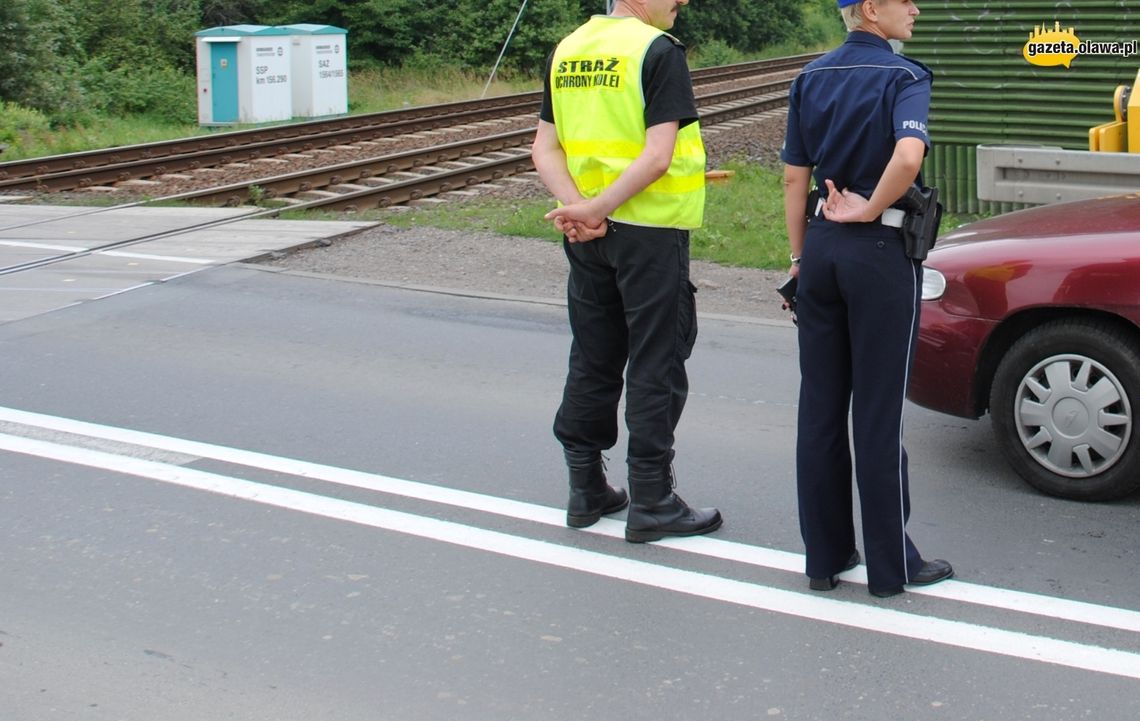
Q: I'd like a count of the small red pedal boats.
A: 0